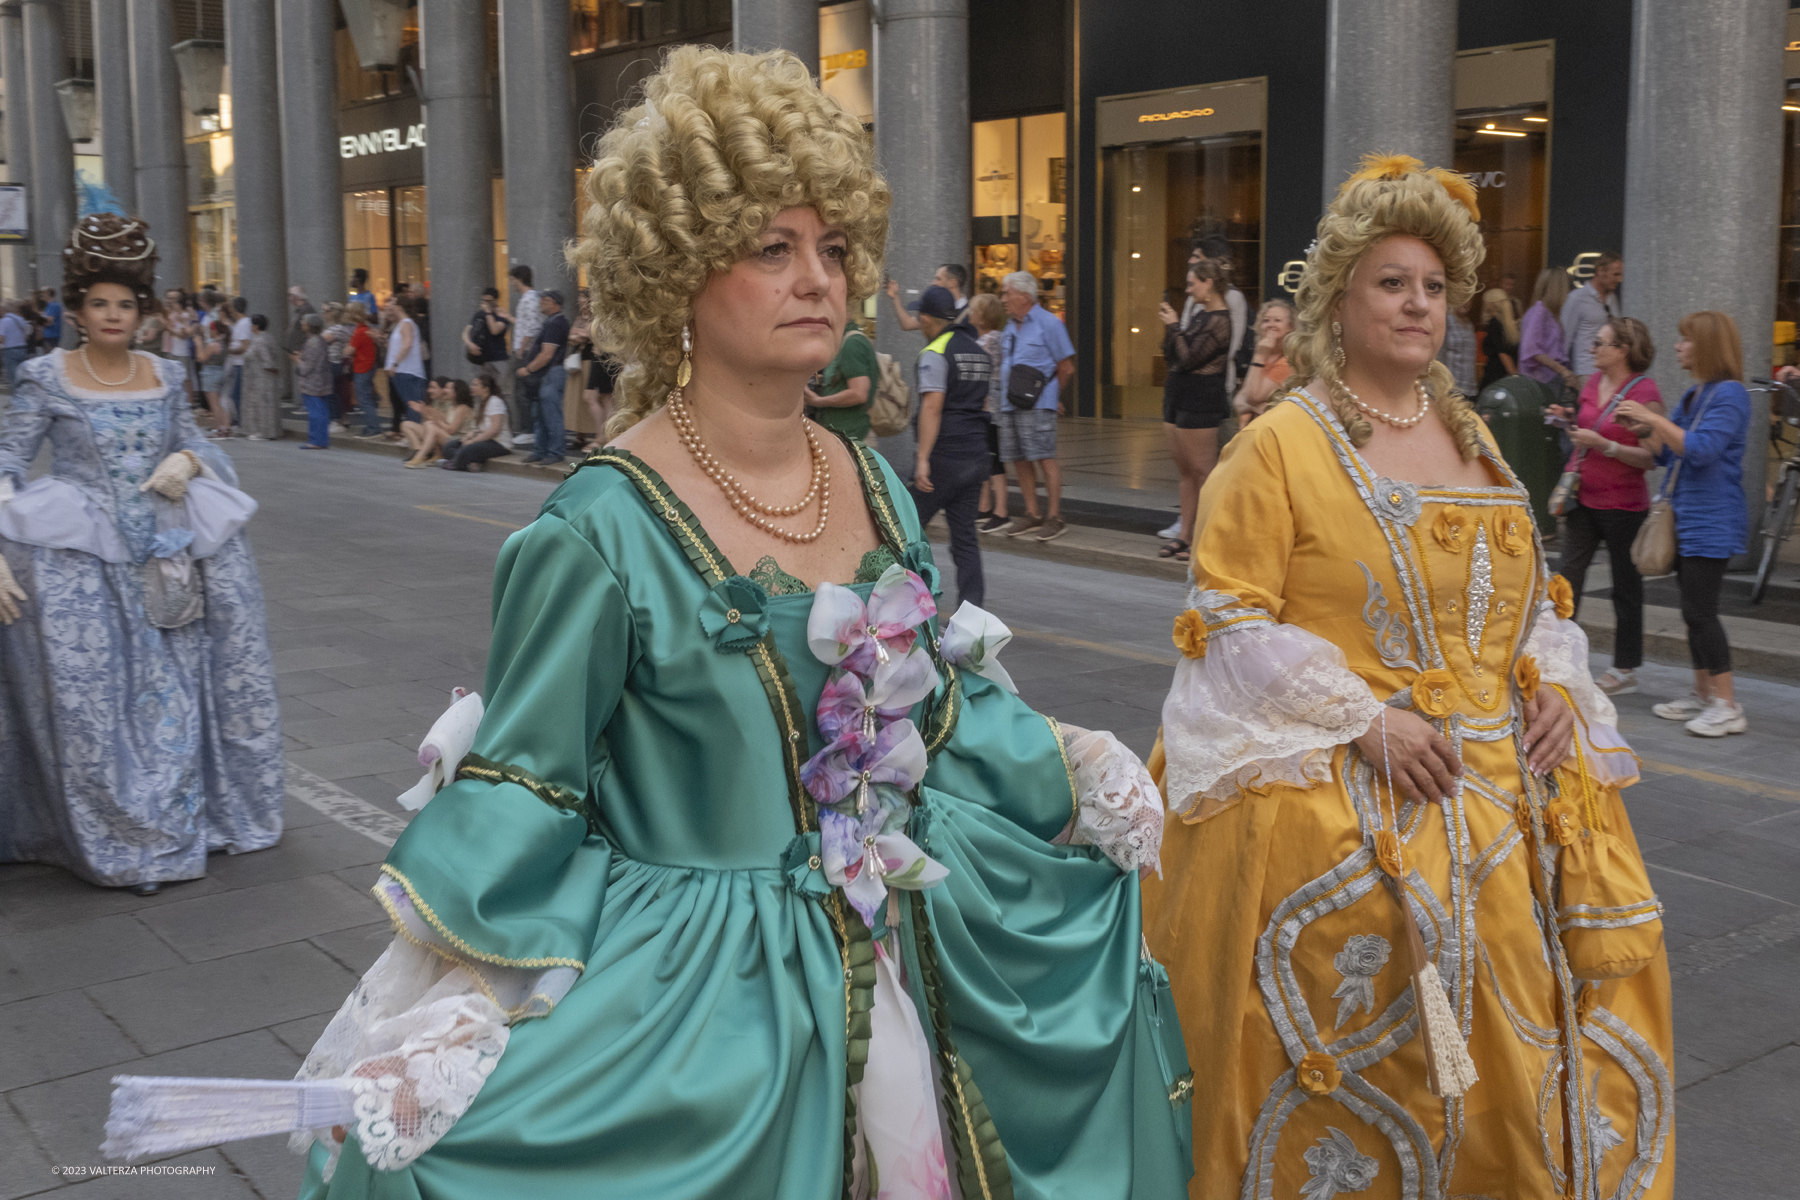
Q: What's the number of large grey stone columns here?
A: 12